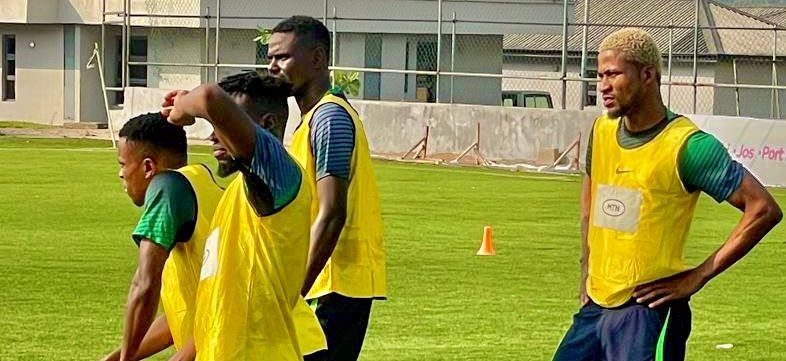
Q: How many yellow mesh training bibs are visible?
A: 4